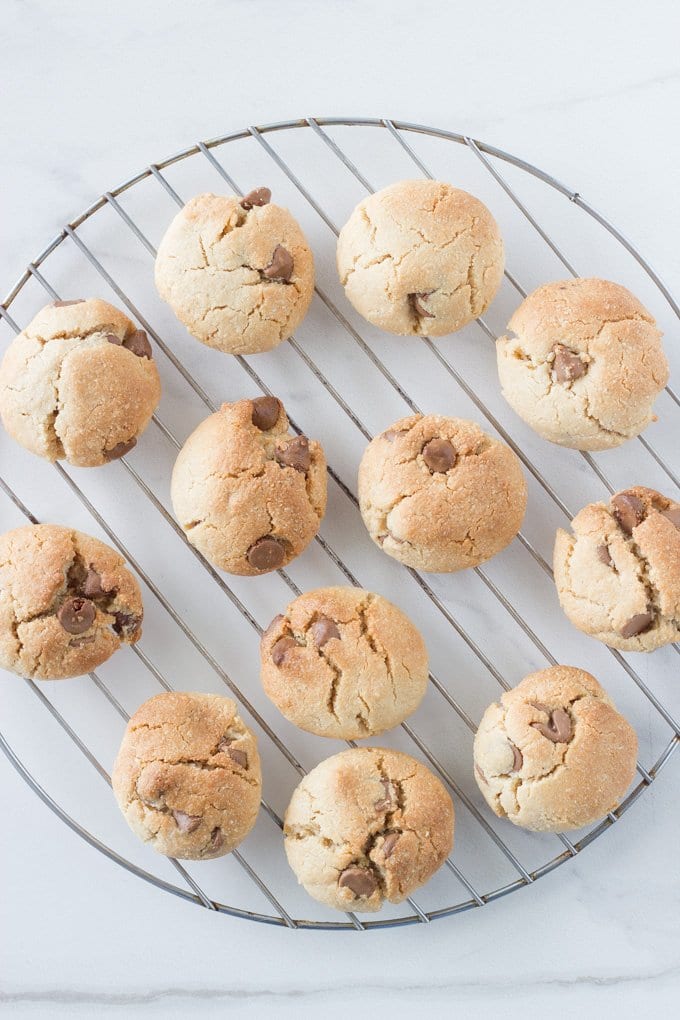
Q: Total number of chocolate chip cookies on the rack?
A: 12